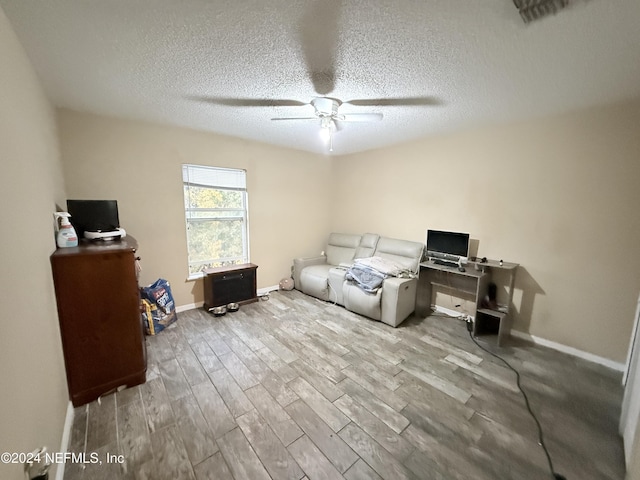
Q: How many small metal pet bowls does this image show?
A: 2